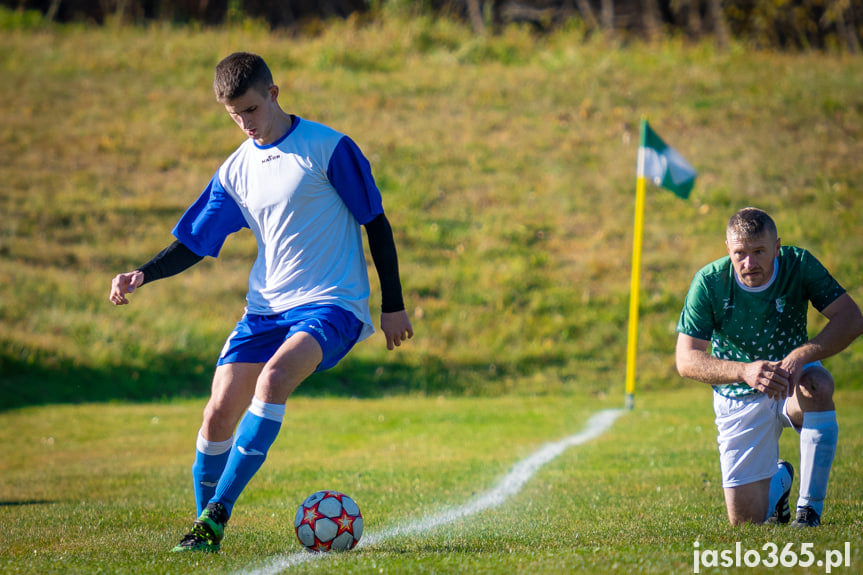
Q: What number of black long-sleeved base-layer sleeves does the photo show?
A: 2